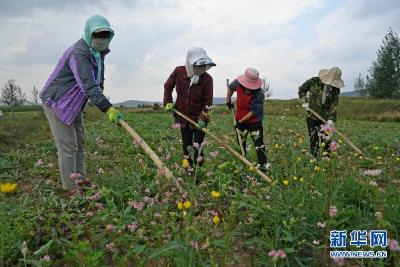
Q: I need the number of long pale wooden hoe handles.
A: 4